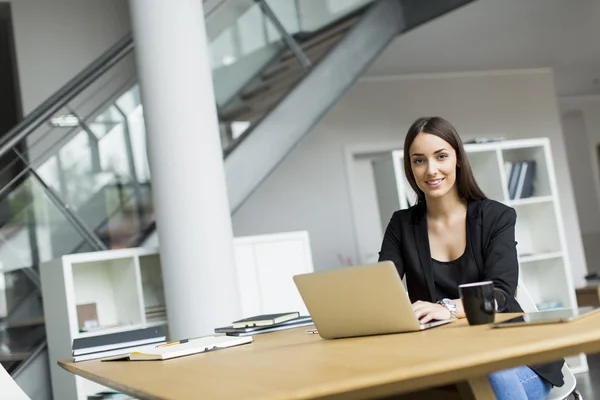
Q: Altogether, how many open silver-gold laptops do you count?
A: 1